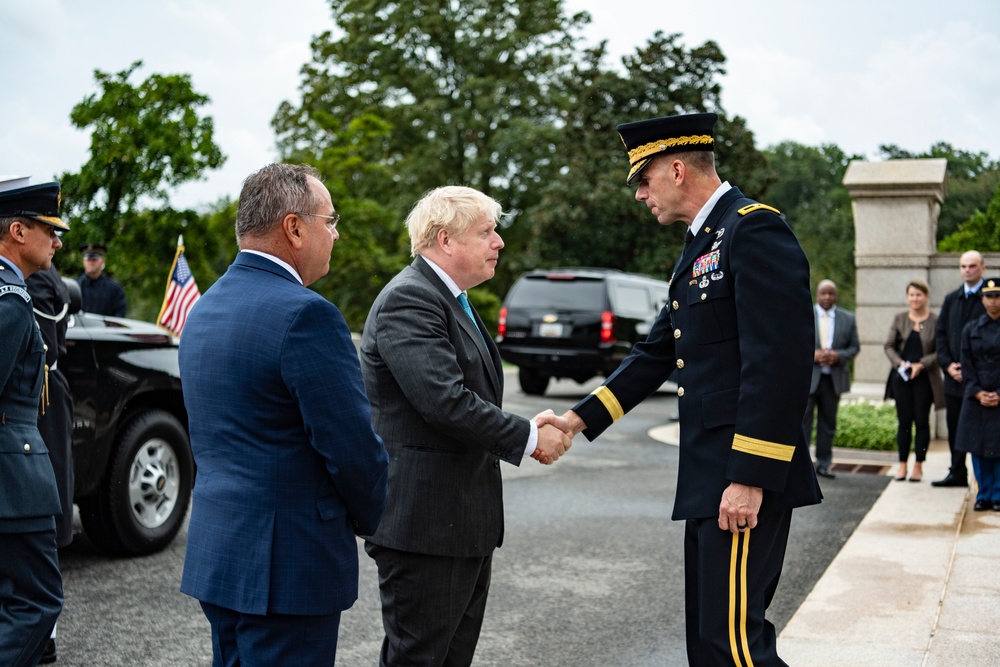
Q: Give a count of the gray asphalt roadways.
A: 1